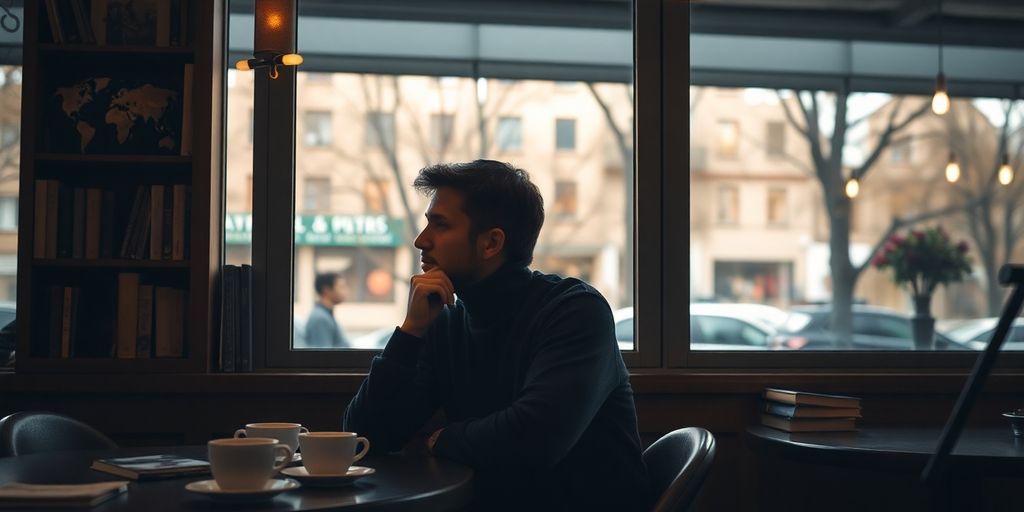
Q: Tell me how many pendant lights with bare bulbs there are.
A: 4